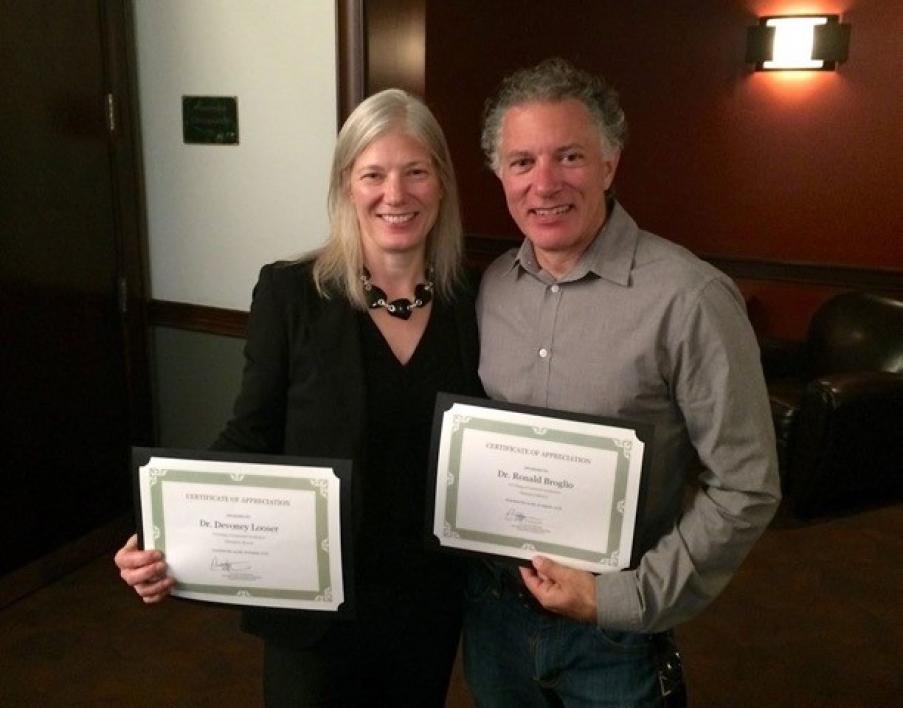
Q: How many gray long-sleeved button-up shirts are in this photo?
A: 1